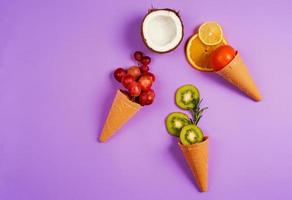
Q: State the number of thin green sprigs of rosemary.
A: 1